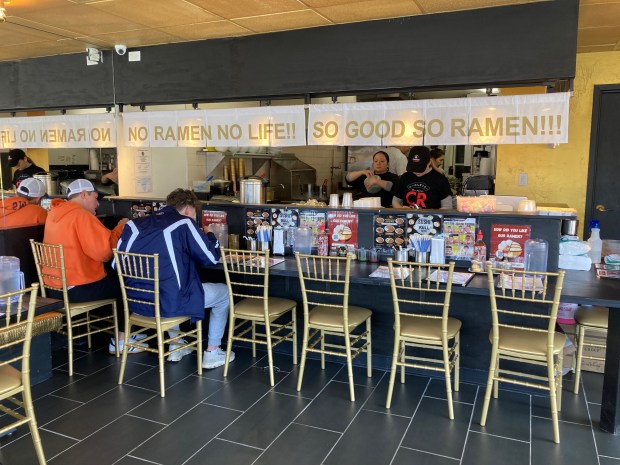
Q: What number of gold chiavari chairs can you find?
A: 8